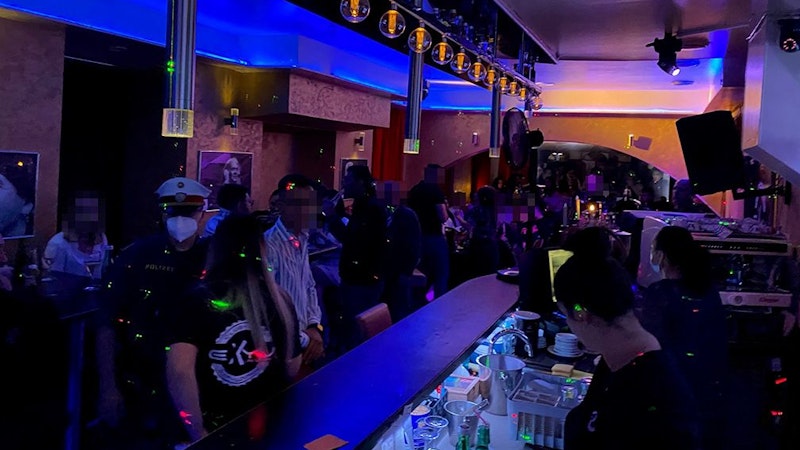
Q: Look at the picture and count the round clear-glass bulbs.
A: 11